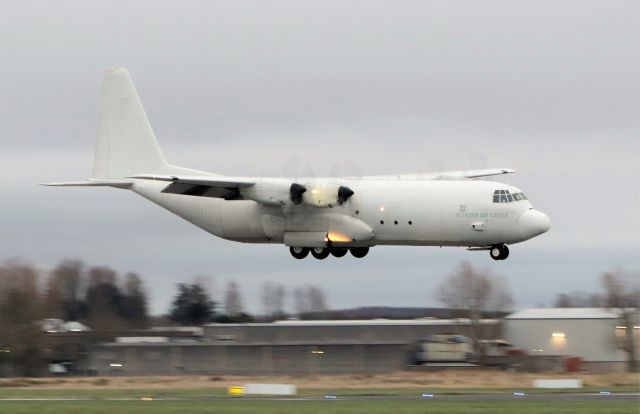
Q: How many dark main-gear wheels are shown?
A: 4